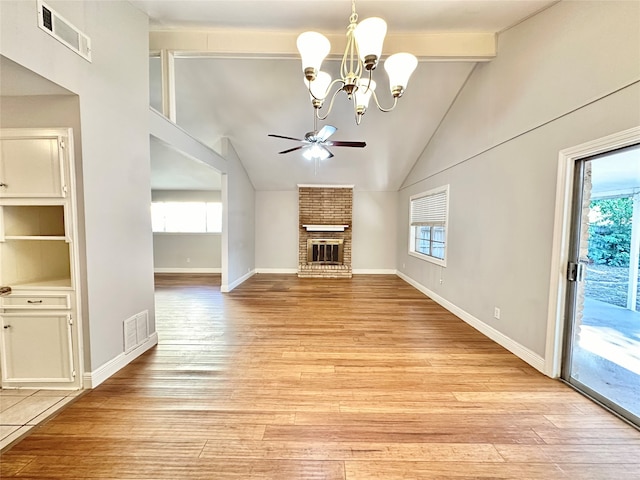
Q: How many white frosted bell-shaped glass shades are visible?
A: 5